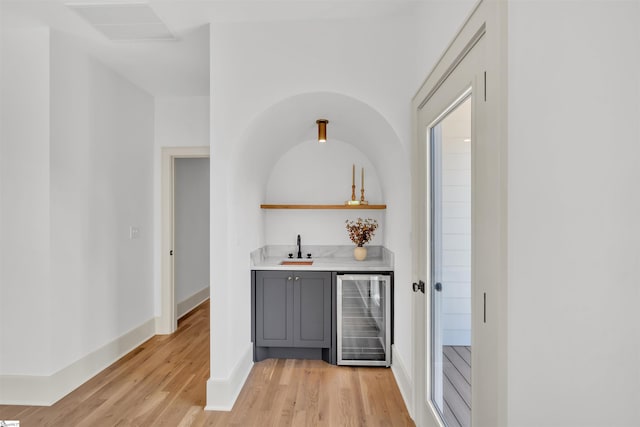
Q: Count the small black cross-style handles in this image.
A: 2